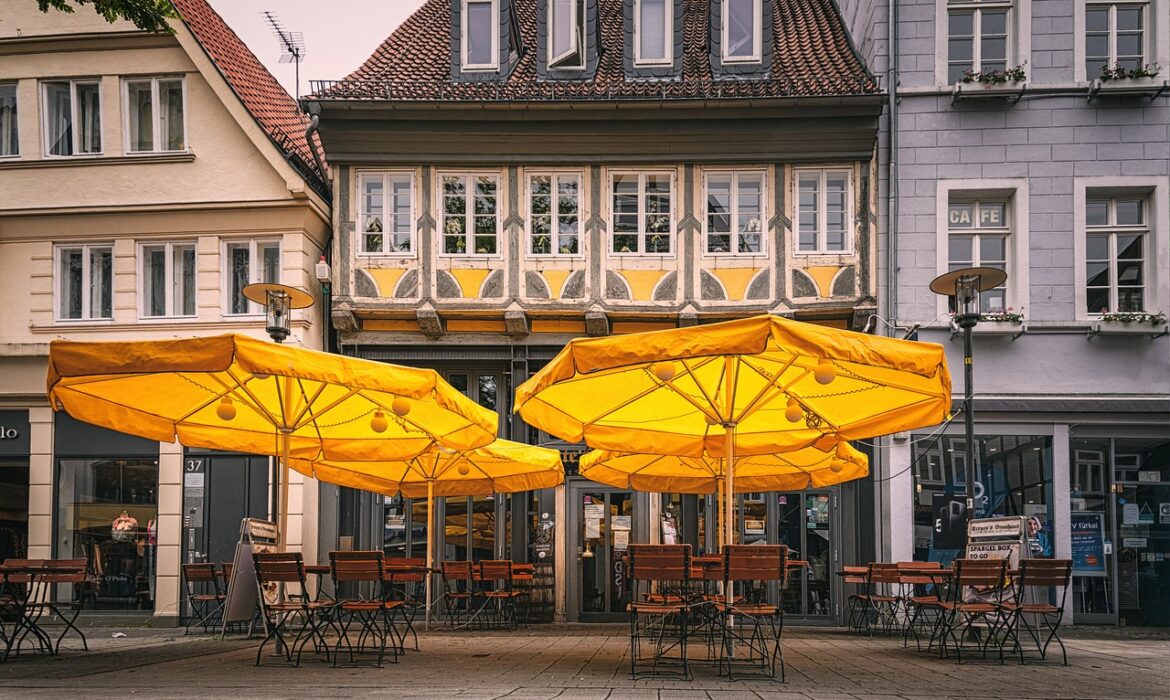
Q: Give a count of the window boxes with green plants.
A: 4